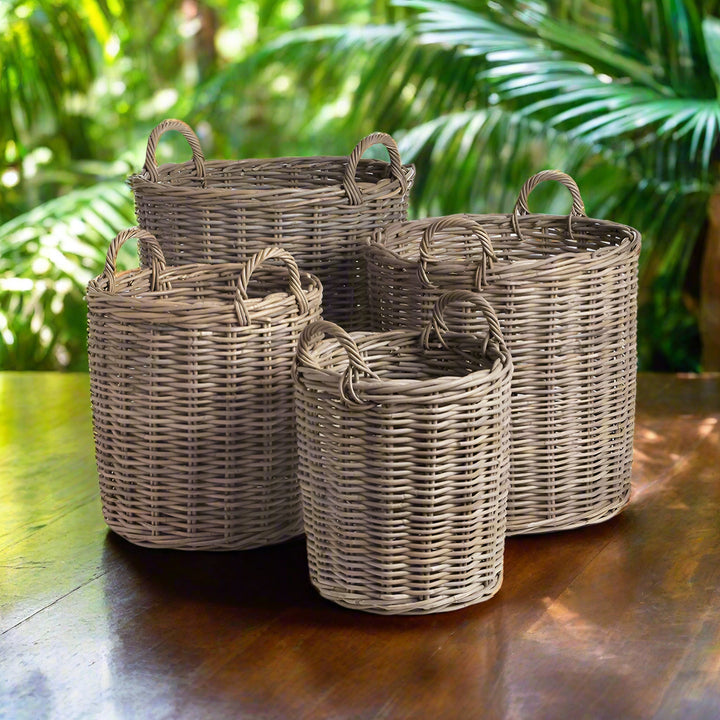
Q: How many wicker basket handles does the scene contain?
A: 8